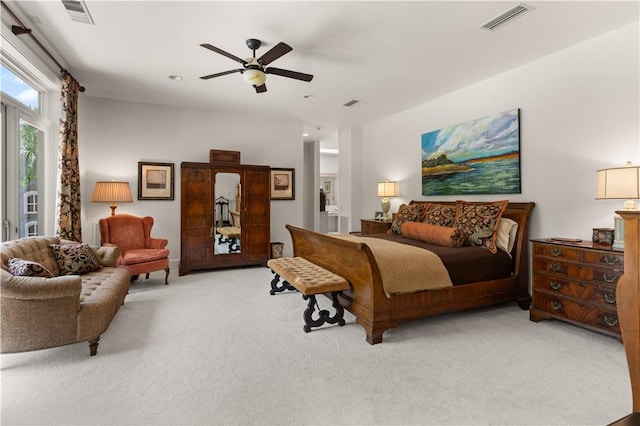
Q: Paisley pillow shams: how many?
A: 3